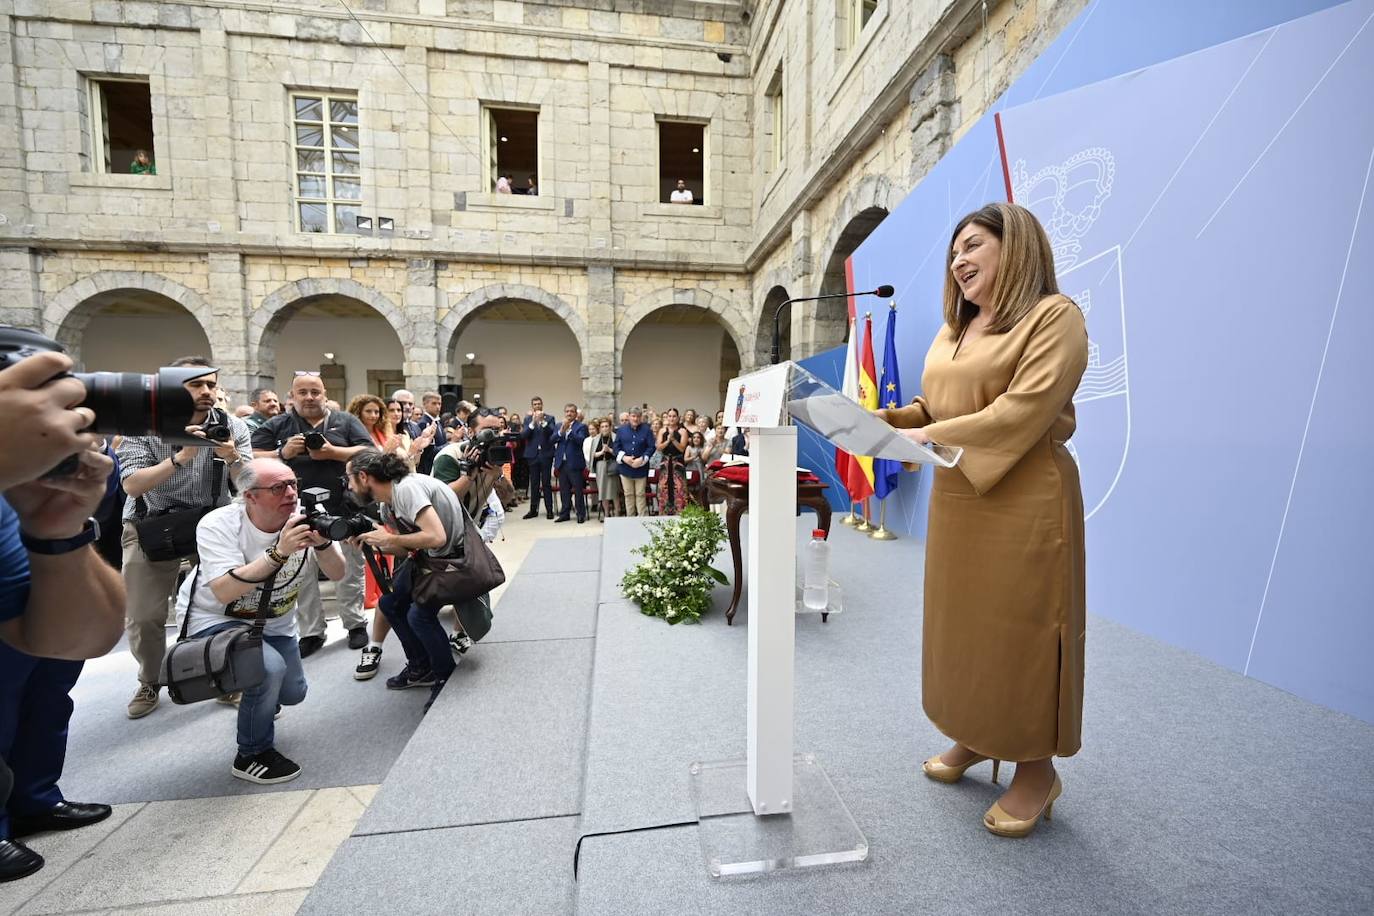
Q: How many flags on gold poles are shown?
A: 3